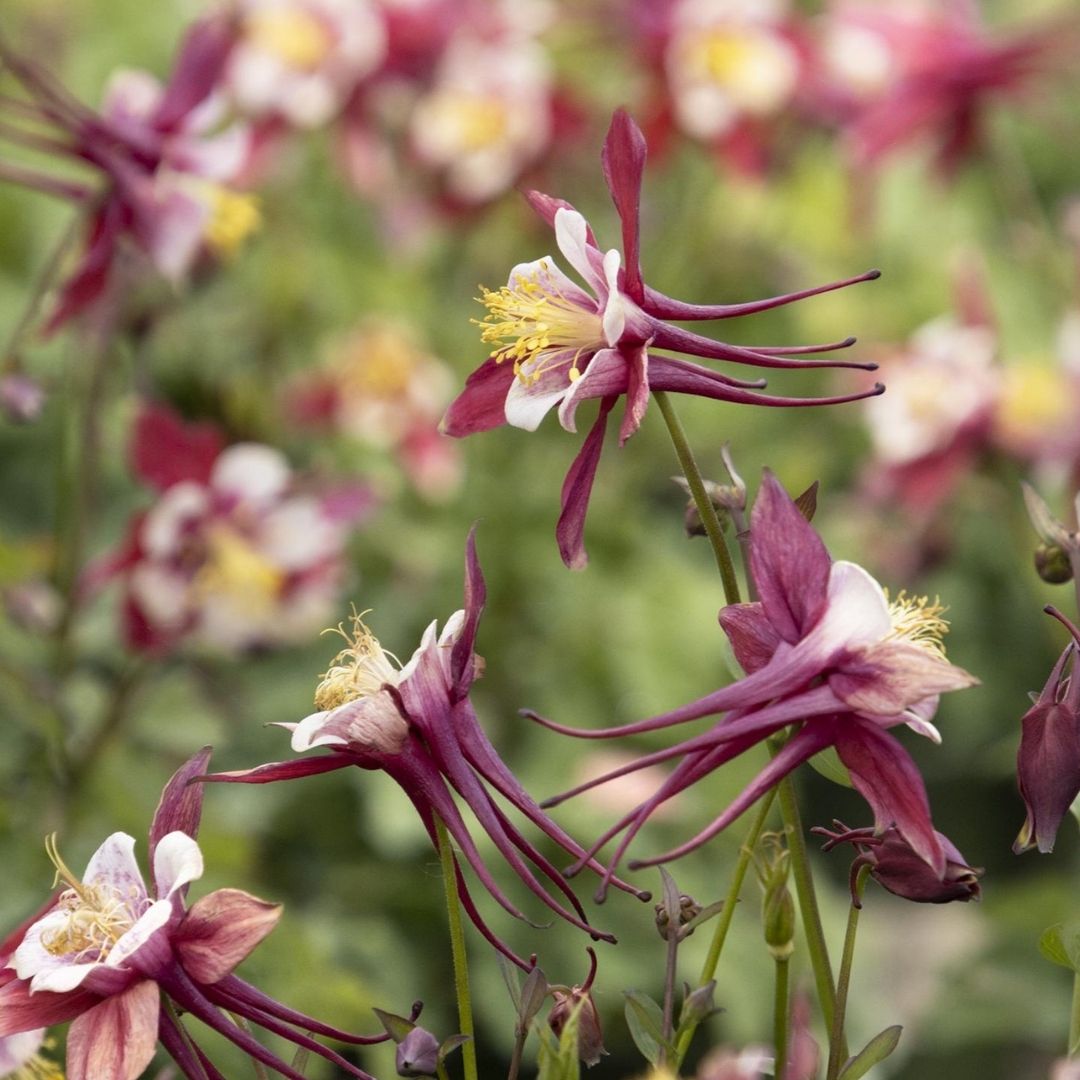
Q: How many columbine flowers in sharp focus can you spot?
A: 4